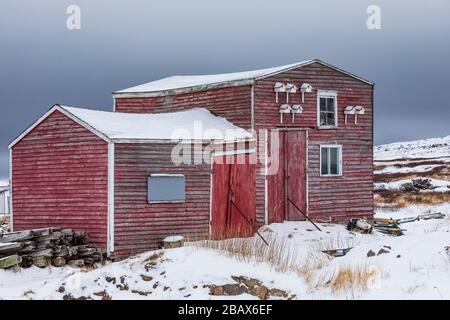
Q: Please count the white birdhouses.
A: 7